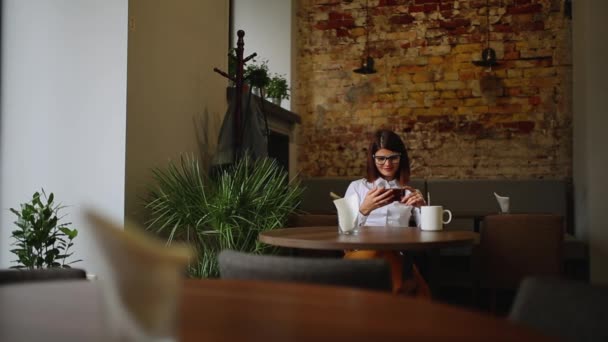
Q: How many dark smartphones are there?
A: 1